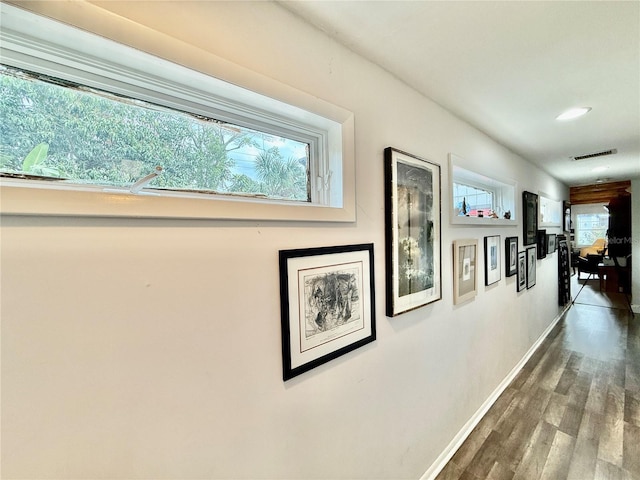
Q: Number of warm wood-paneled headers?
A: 1